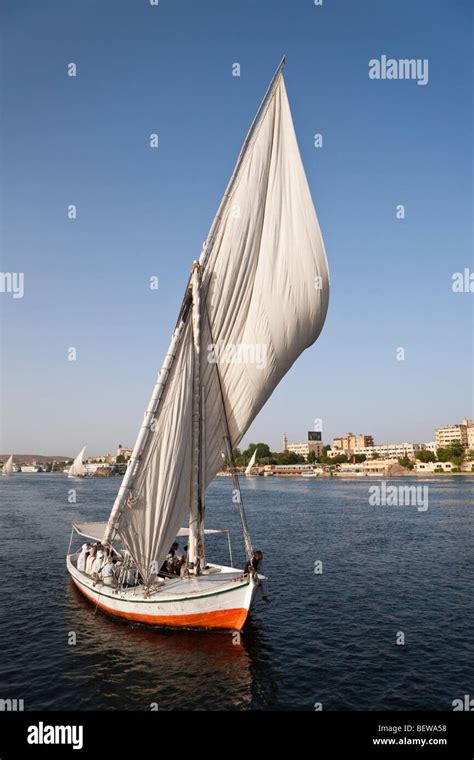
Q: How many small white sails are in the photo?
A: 3